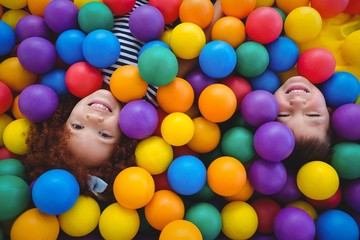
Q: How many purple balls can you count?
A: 14